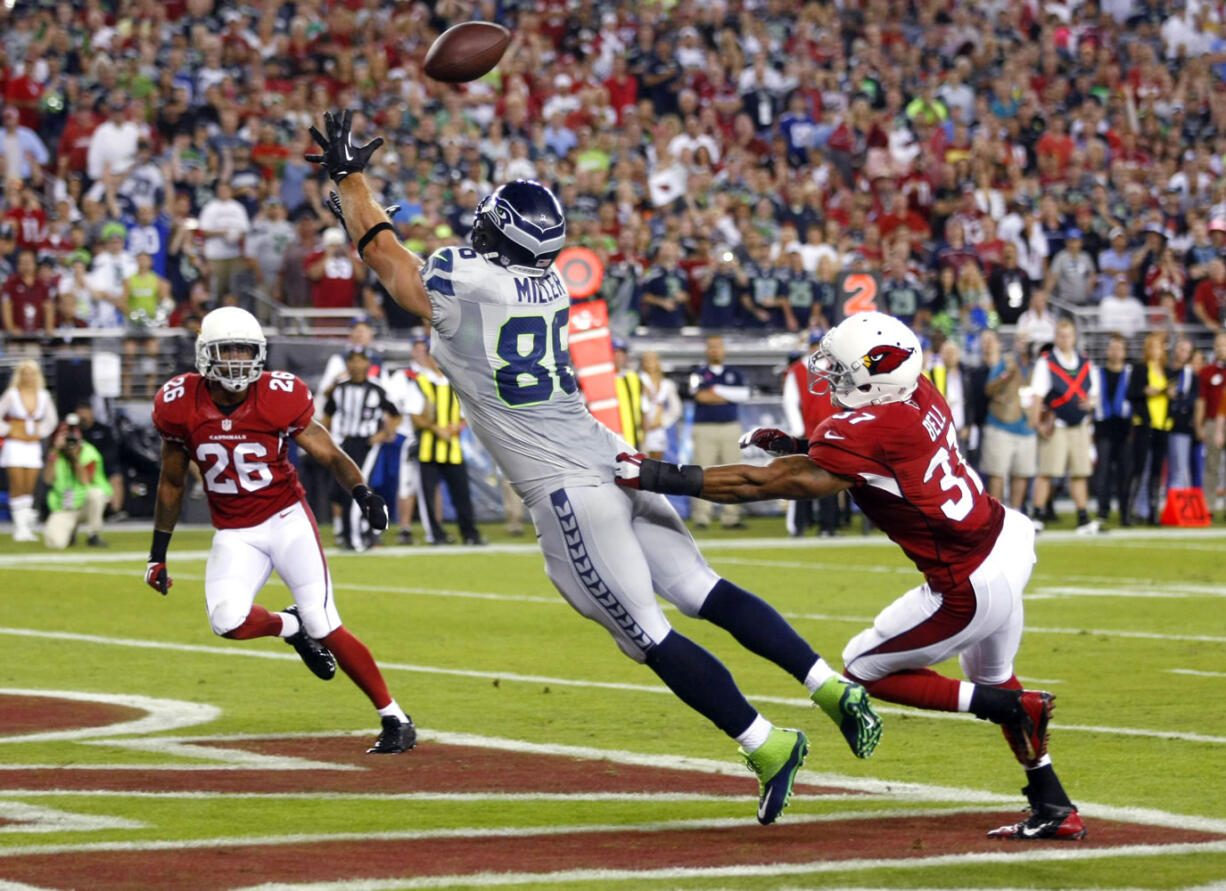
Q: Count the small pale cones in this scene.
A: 0